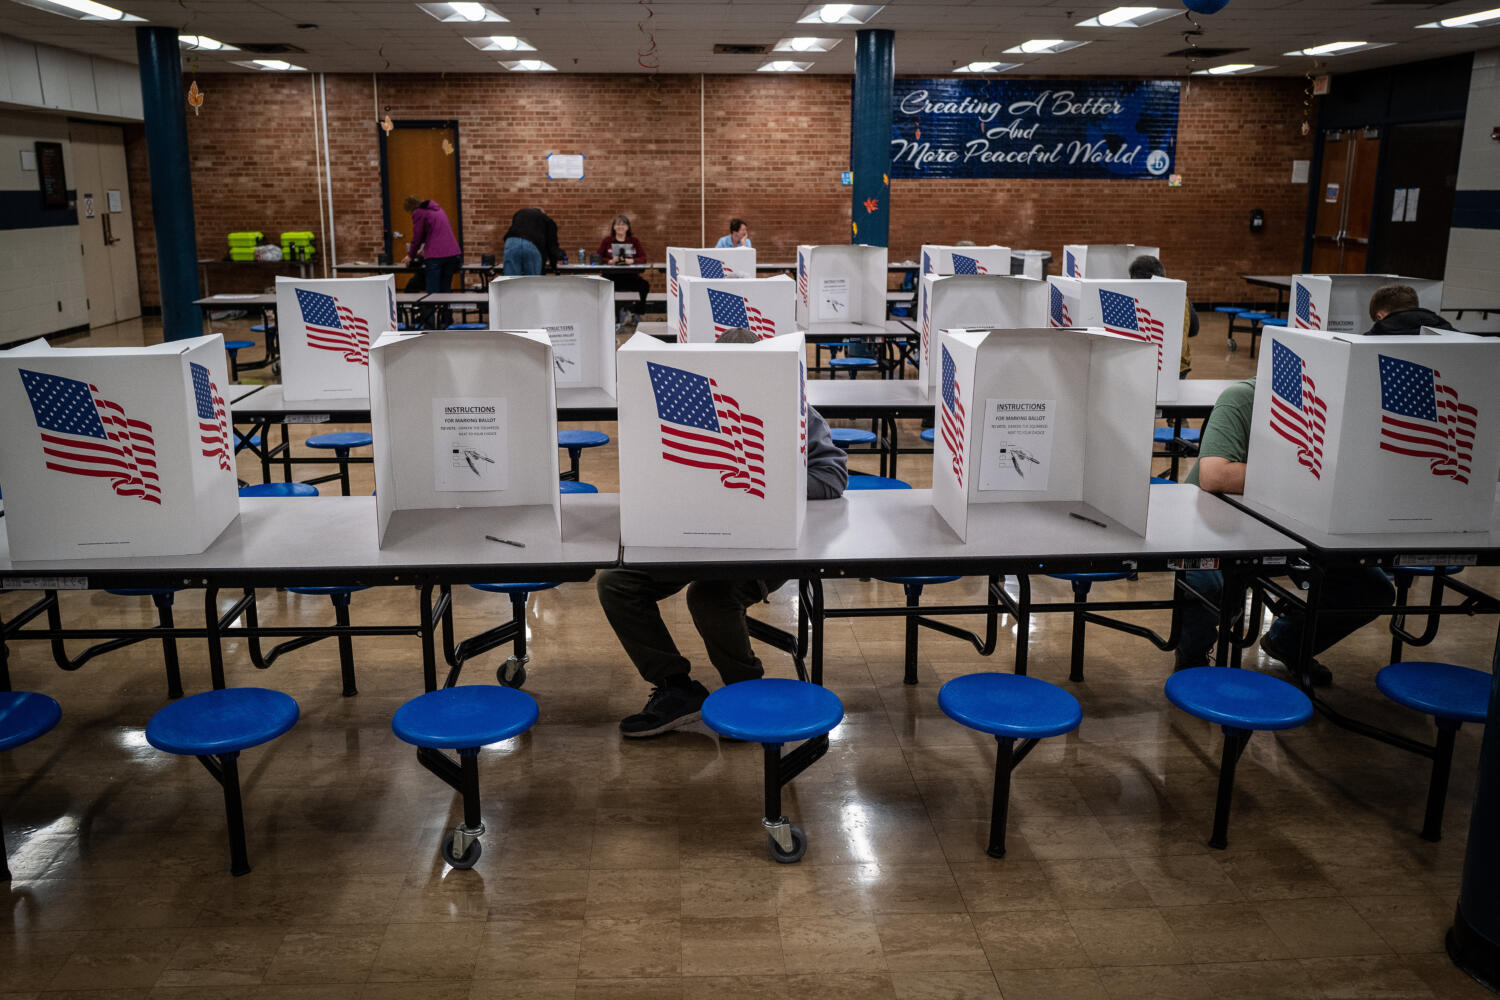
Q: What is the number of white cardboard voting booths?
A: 15